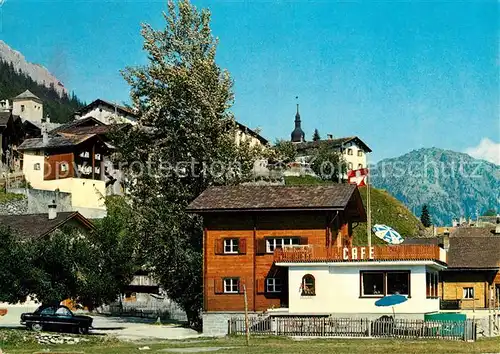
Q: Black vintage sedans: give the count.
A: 1